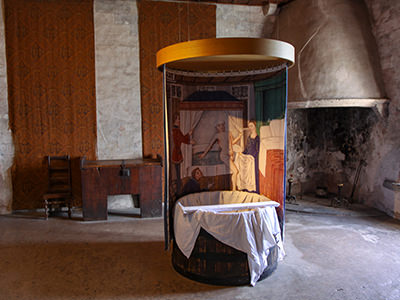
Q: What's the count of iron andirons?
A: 2